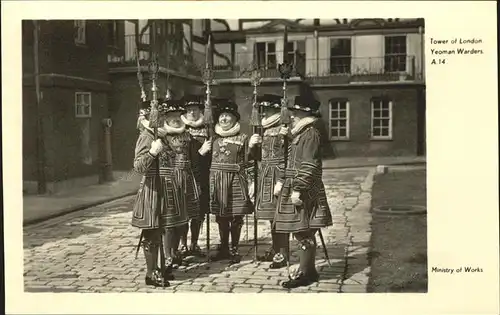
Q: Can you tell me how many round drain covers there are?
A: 1